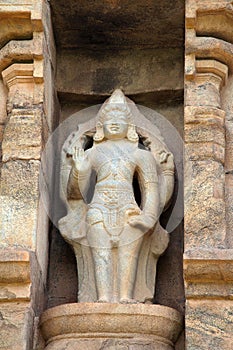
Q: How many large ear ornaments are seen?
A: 2